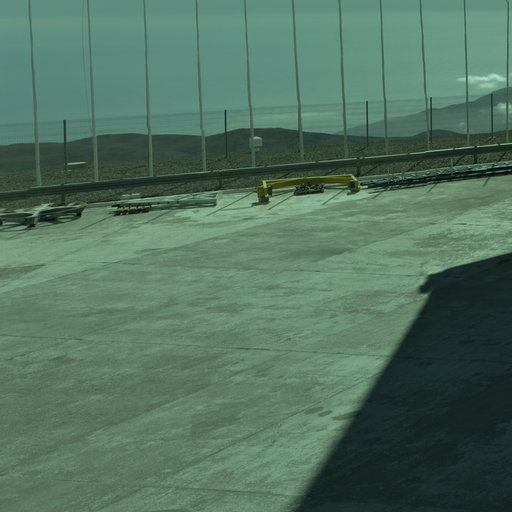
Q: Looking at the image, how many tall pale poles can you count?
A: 11